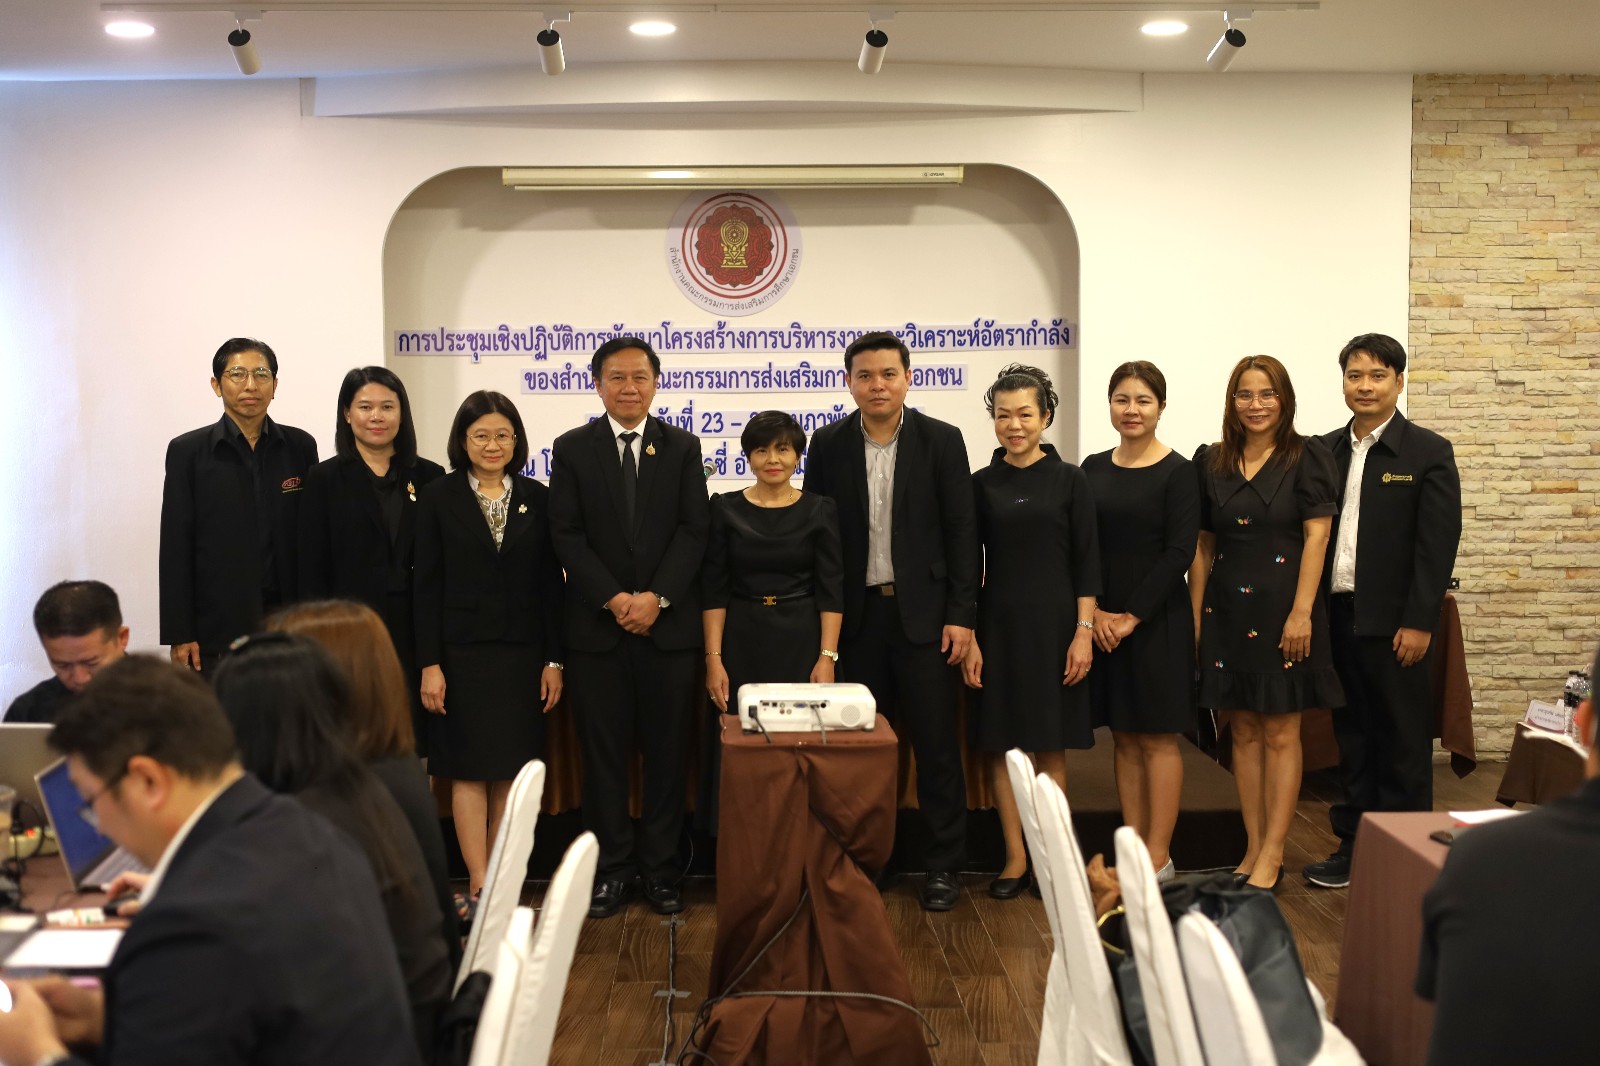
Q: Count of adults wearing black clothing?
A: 15